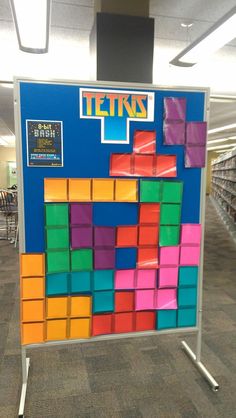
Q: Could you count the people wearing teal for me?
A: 0